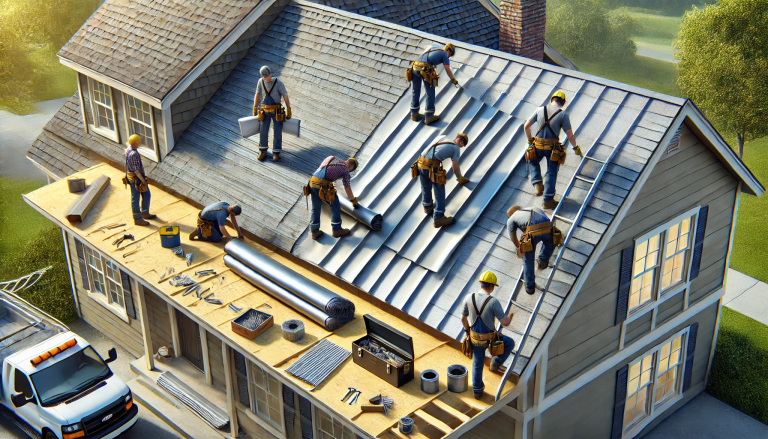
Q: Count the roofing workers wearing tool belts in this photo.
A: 9